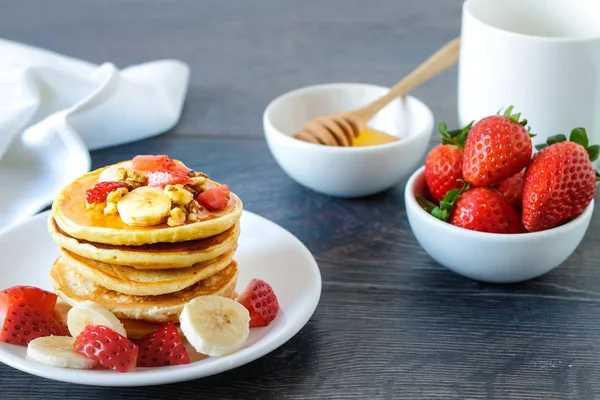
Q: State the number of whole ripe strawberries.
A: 5